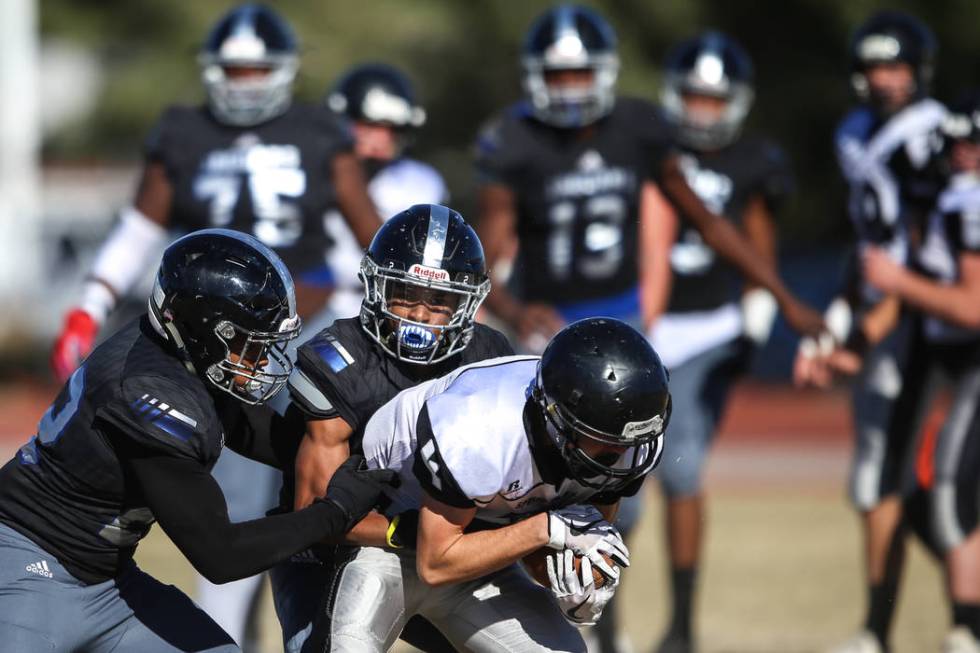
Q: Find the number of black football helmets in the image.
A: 9